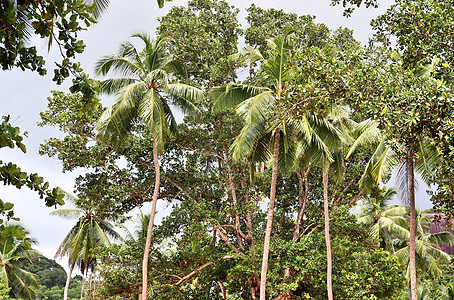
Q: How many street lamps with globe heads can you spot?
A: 0